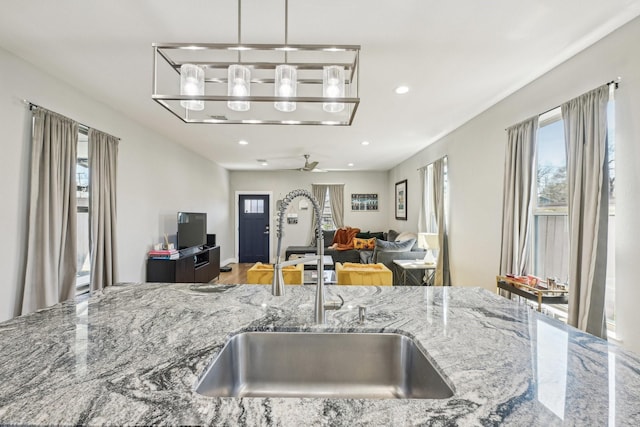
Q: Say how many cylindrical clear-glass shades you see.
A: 4